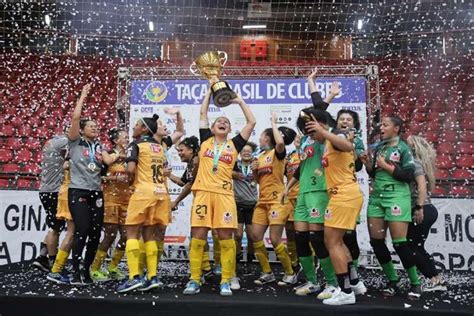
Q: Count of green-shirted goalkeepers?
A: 3